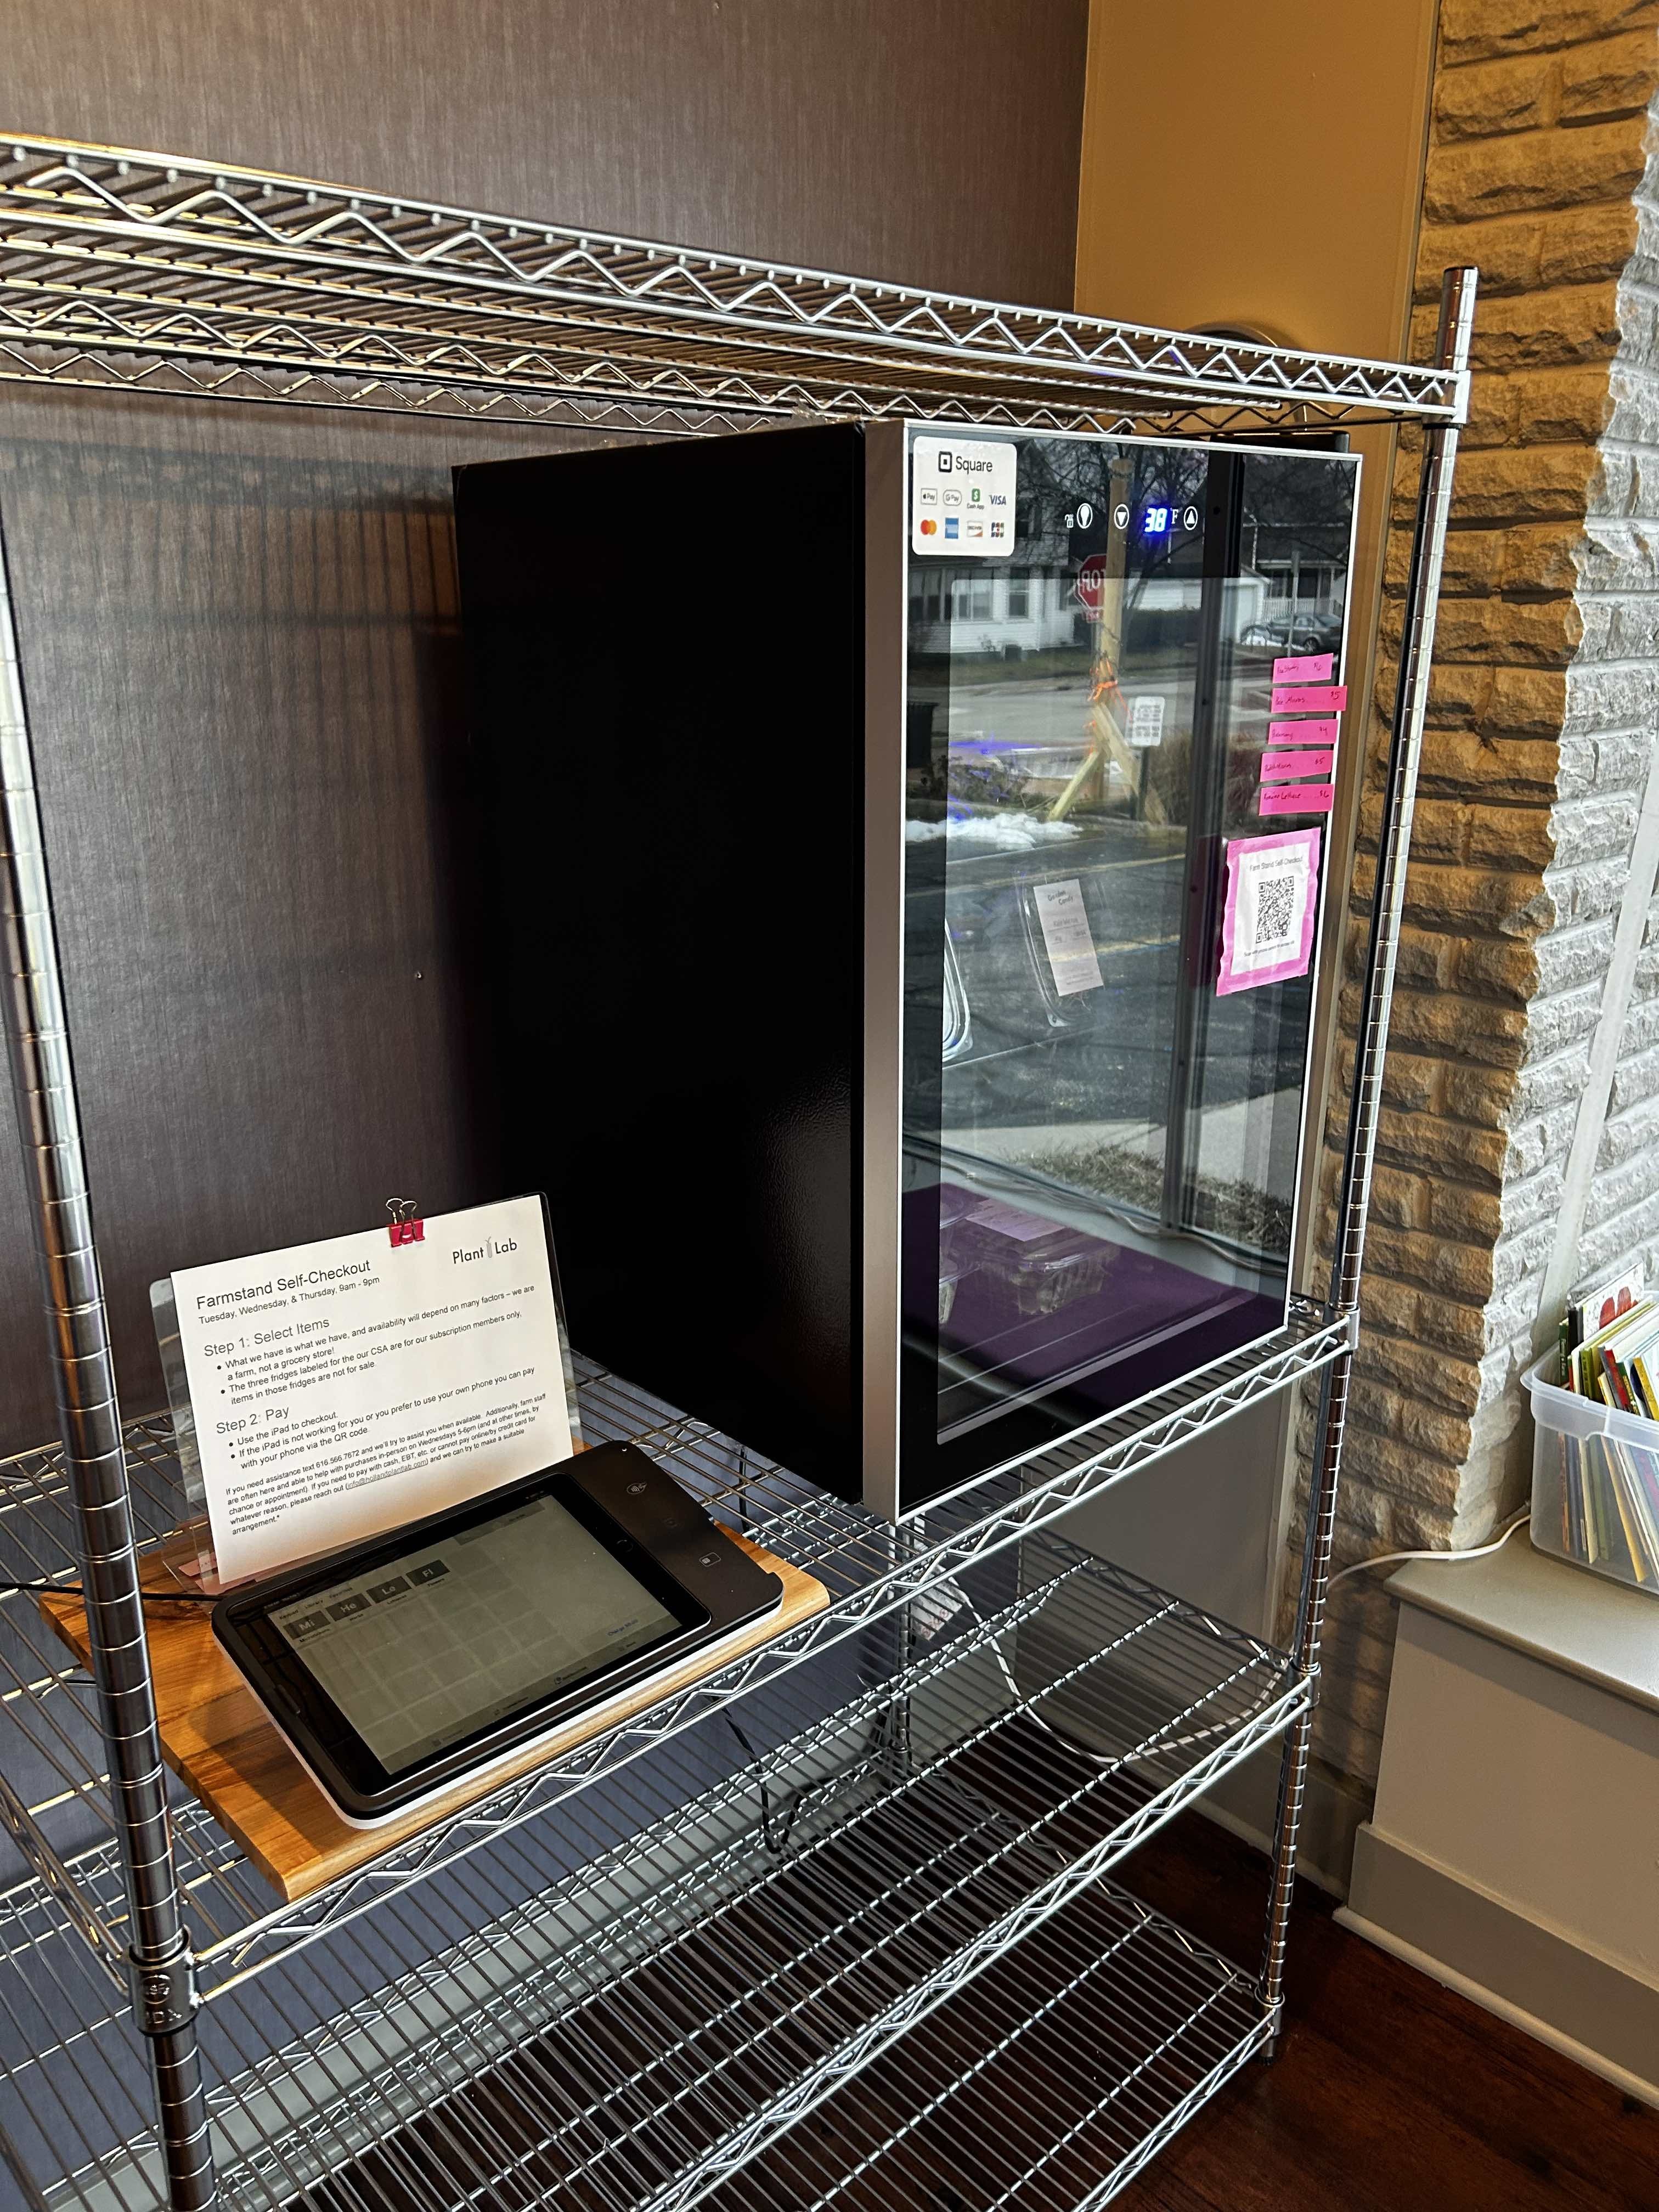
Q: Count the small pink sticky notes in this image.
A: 5